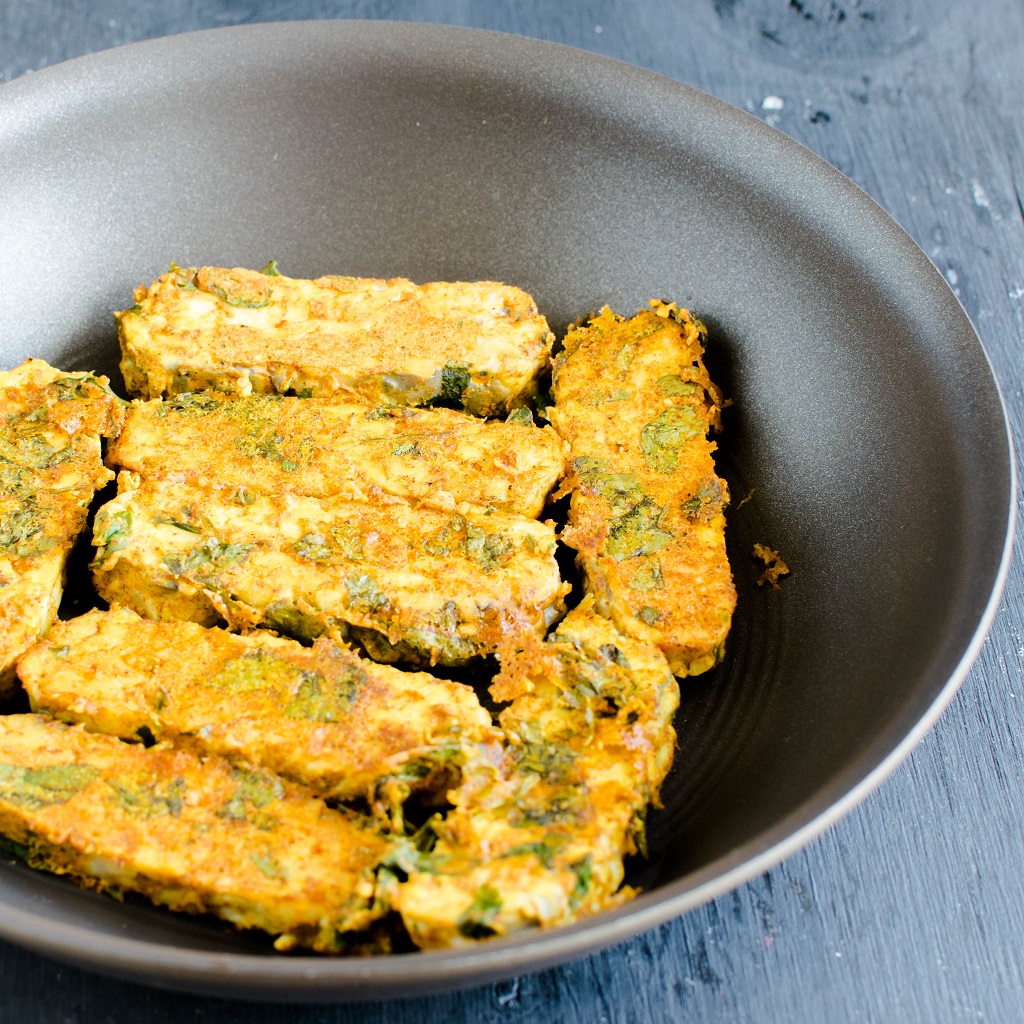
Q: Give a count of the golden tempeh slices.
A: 8